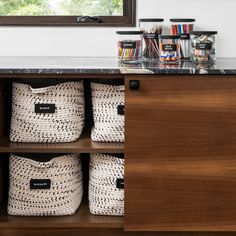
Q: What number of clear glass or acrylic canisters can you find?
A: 5